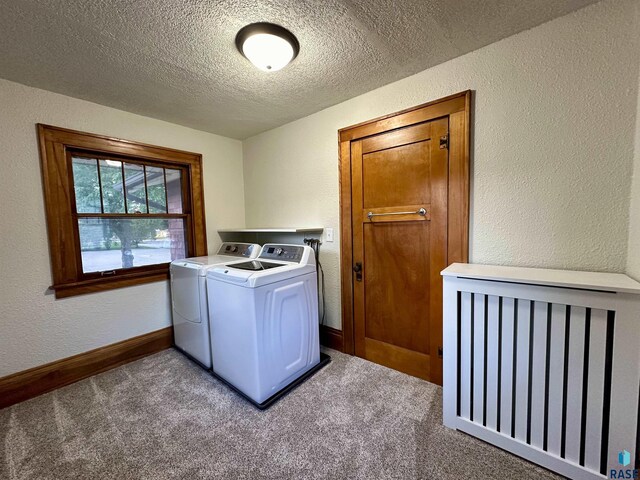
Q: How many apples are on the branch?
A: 0